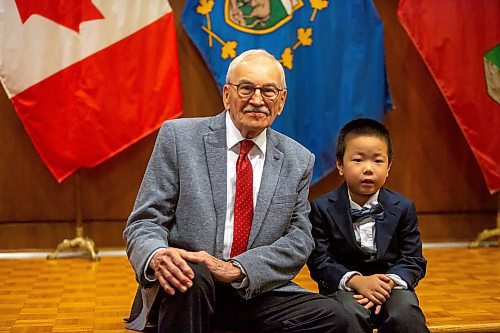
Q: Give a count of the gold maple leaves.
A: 5